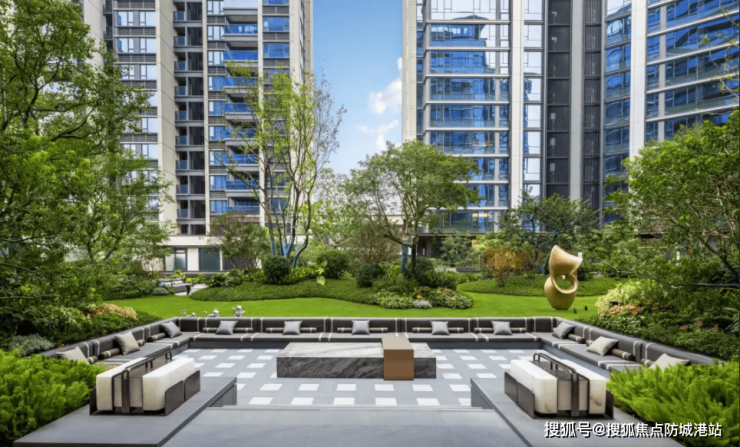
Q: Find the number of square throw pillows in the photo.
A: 11